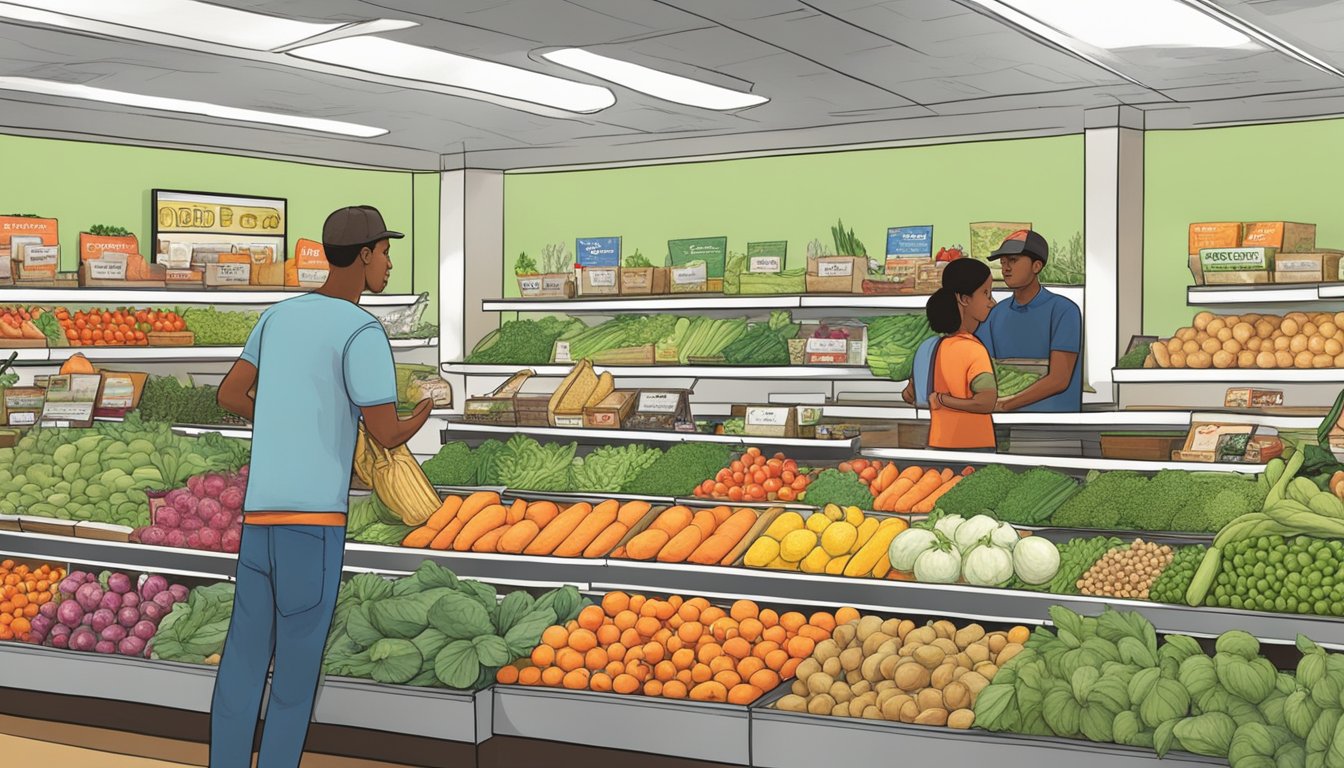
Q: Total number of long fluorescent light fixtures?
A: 5